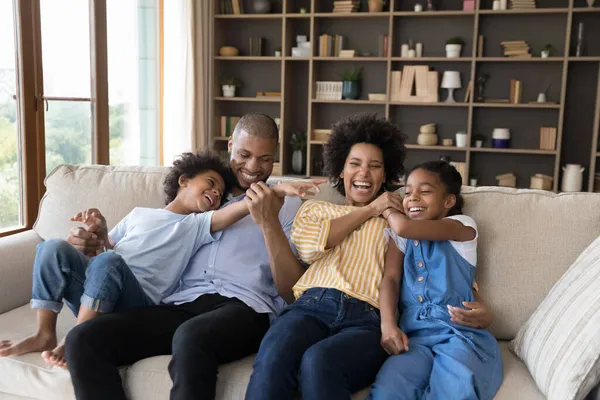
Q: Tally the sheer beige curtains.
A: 1